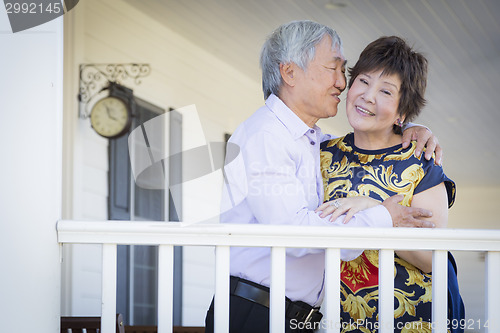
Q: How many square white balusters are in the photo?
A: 8